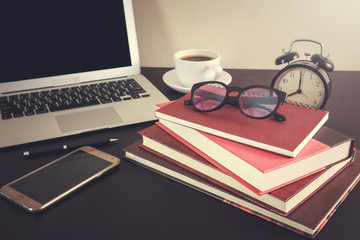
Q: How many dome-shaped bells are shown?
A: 2